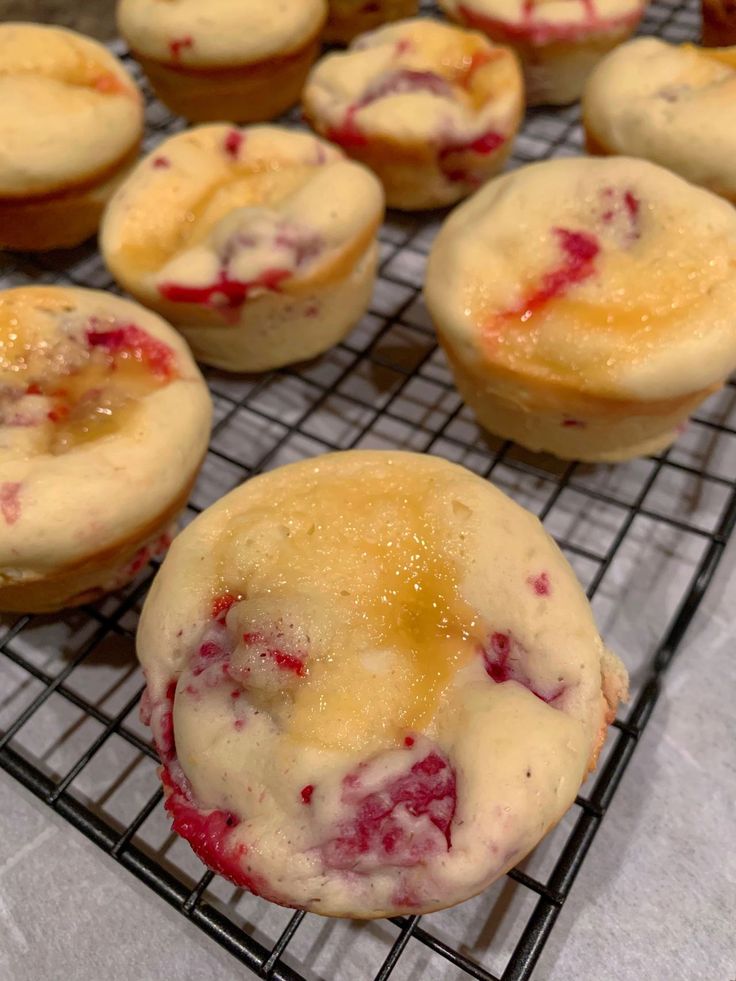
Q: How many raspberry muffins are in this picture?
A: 11